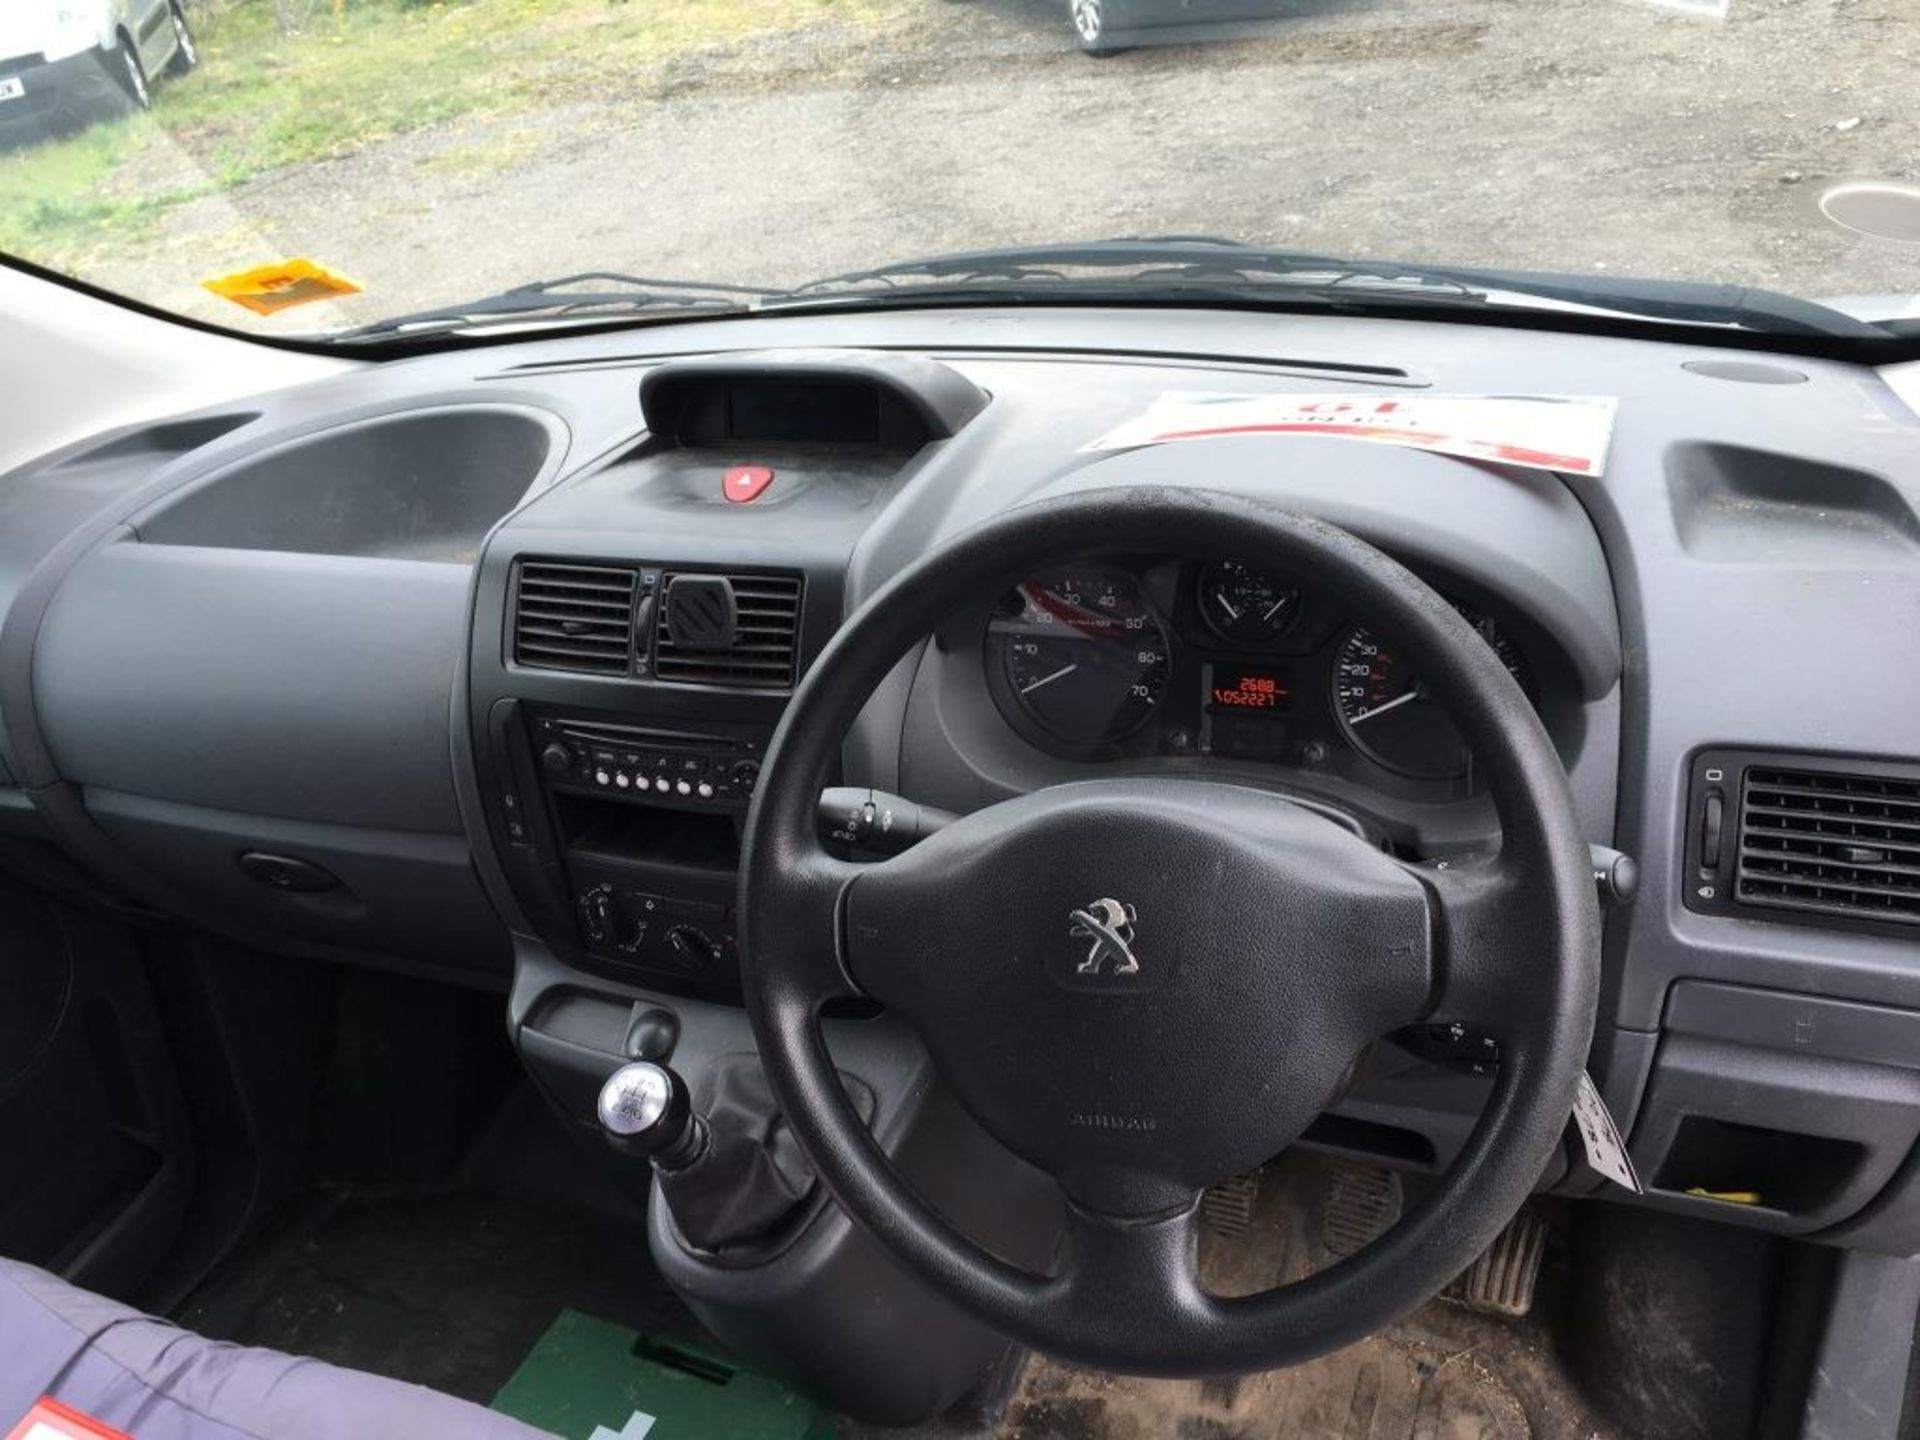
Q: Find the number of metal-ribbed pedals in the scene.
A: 3